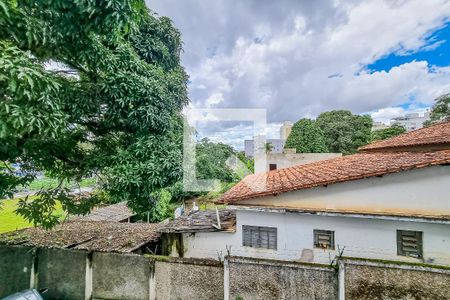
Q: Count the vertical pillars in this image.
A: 5